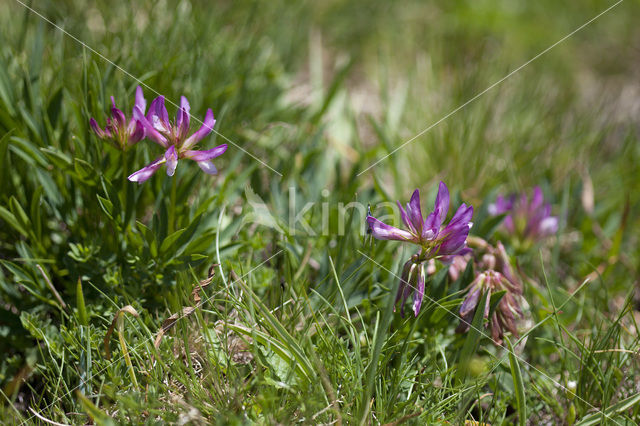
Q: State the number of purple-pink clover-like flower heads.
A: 5